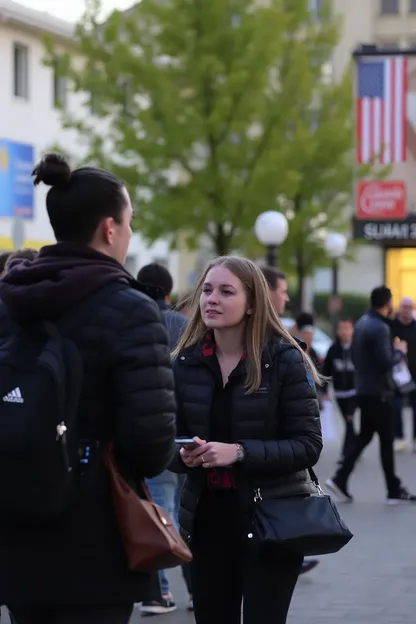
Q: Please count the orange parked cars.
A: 0